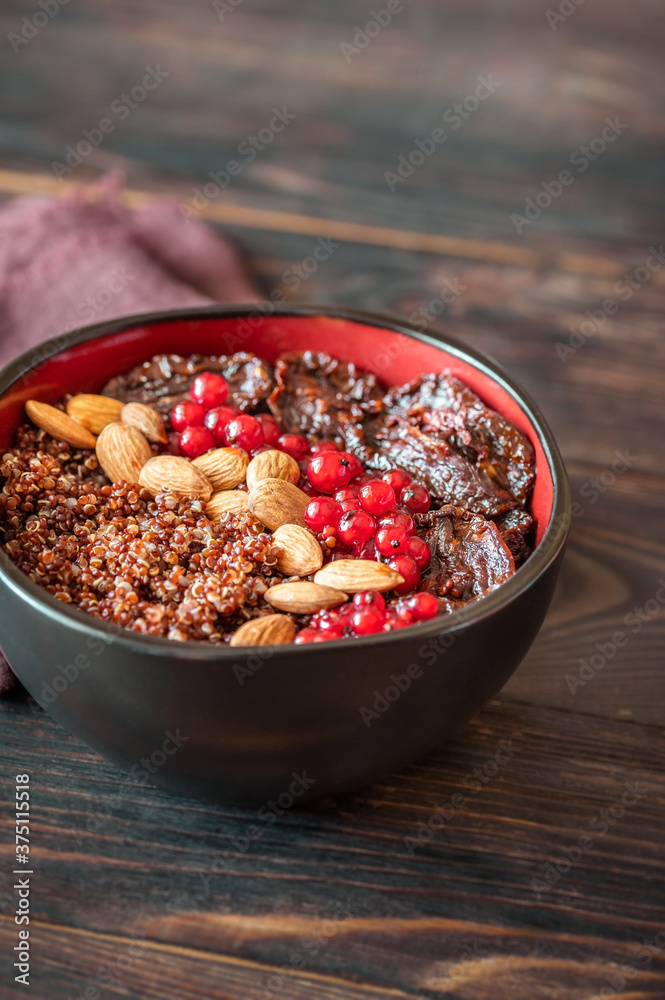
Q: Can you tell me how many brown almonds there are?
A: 13